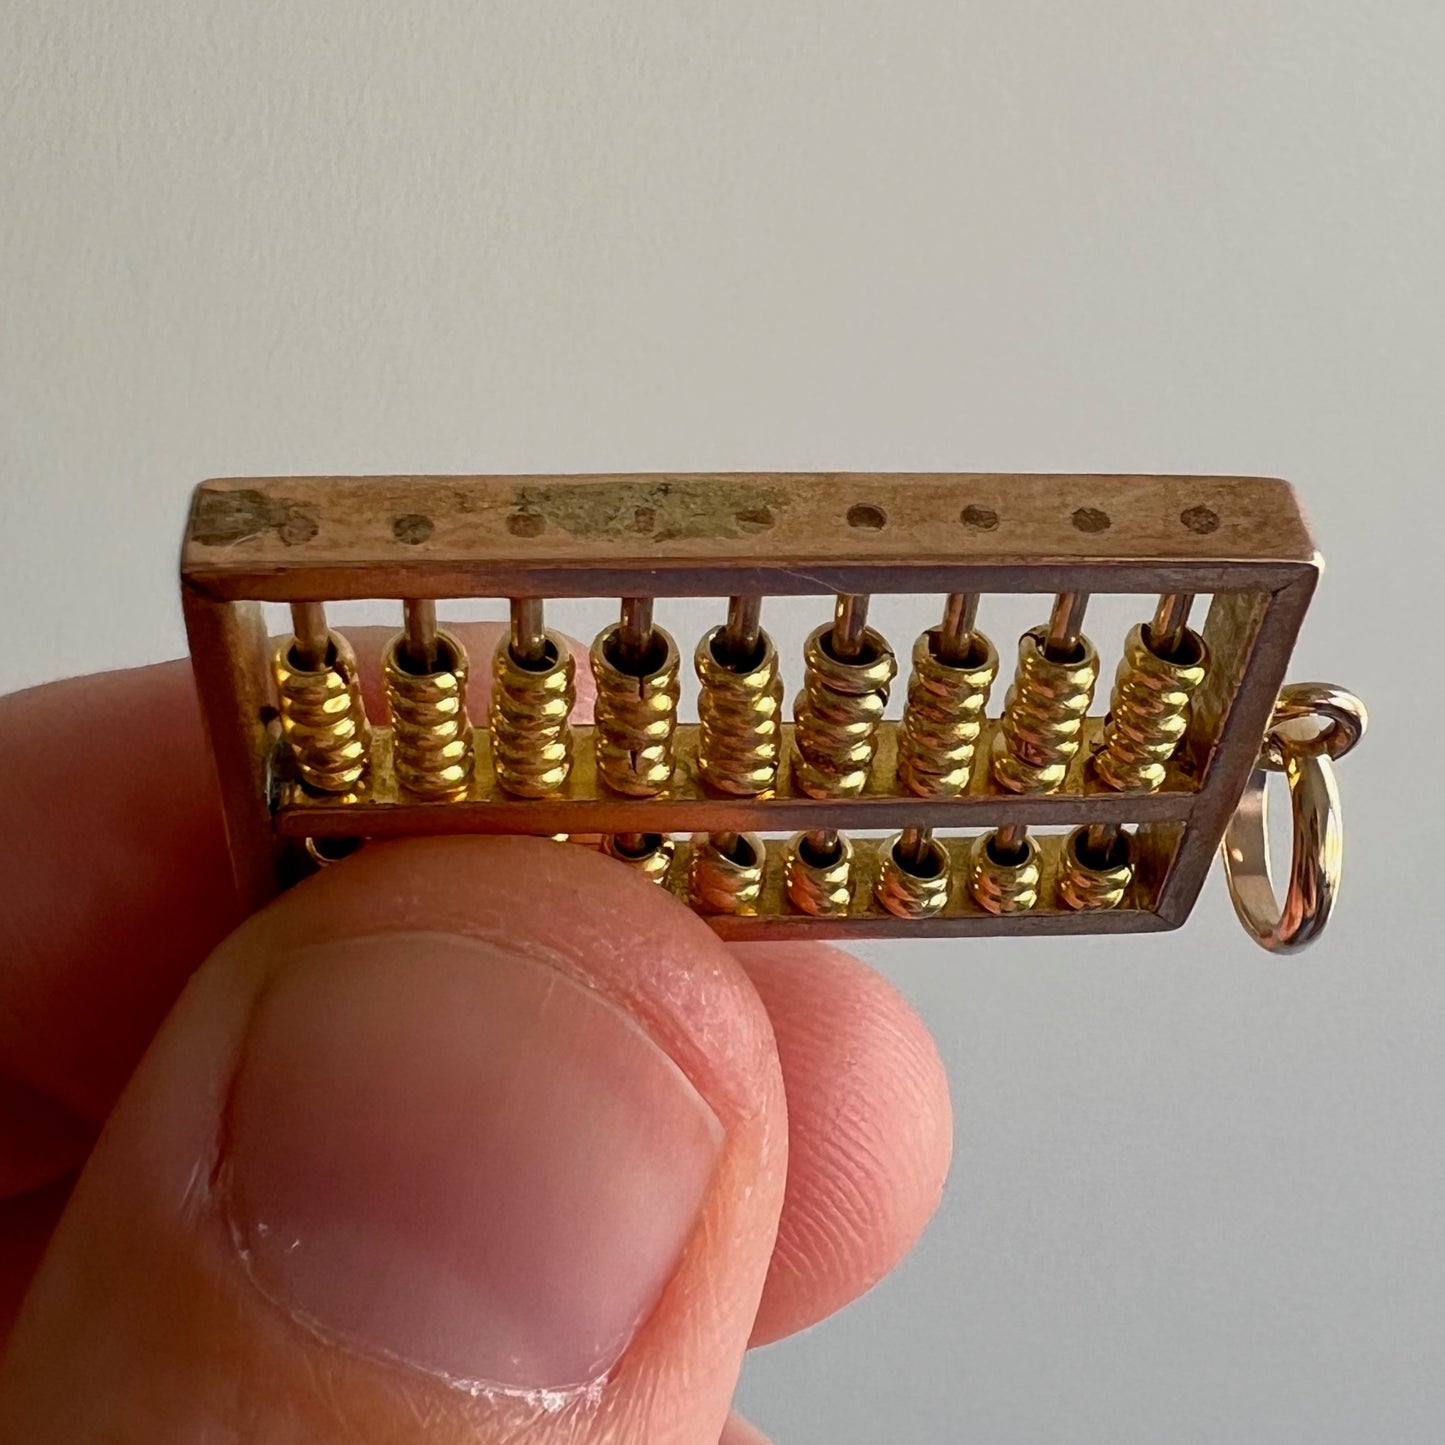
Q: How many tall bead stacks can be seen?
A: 9